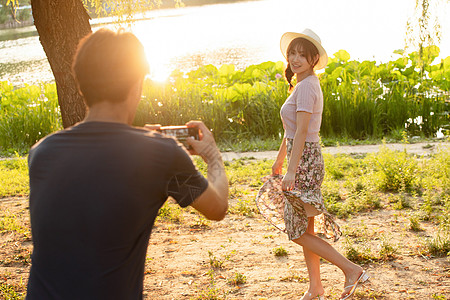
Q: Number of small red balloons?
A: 0